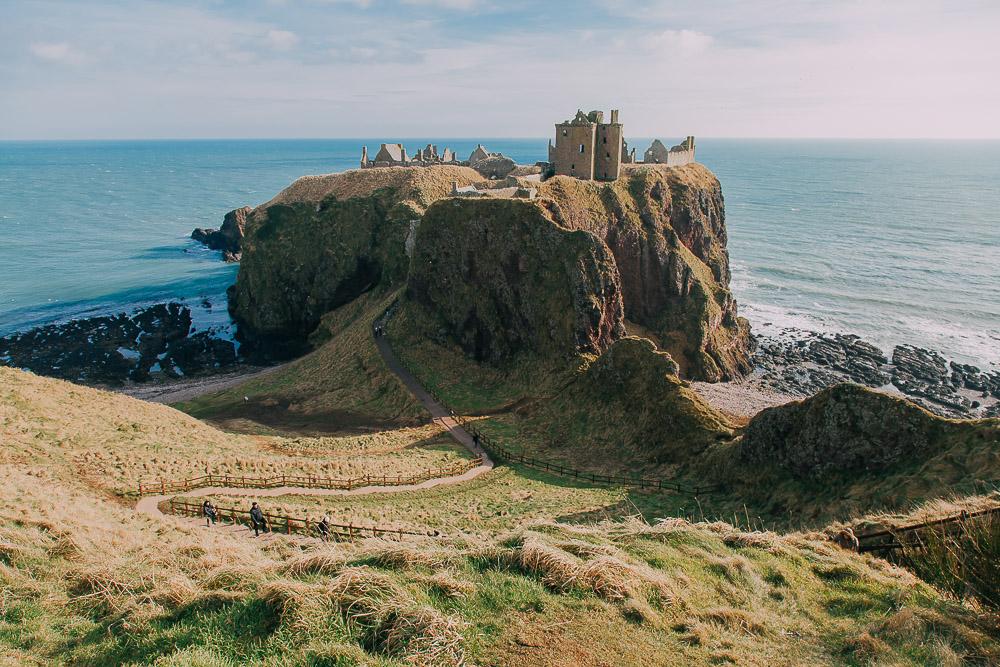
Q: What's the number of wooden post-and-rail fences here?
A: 4